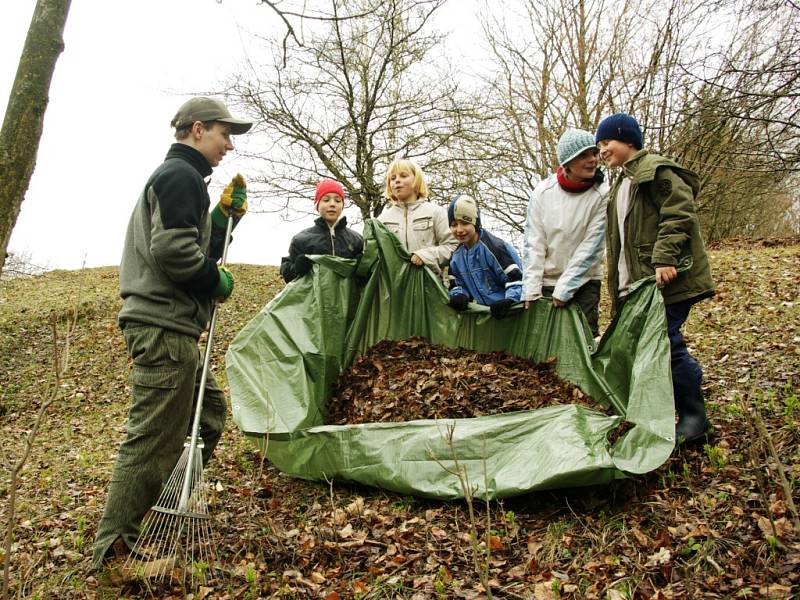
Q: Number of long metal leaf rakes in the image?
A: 1